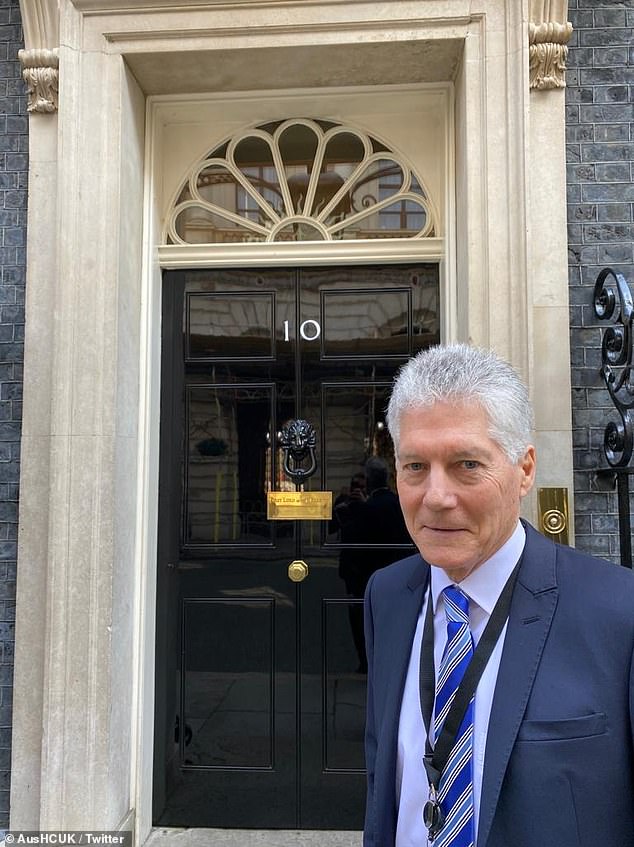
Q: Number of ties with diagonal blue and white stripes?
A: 1